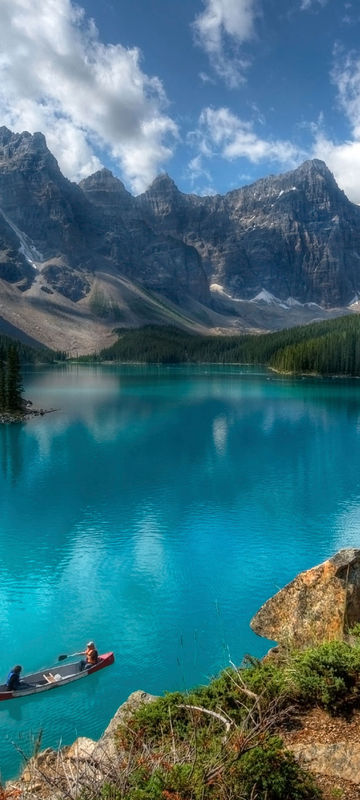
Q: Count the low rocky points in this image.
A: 1